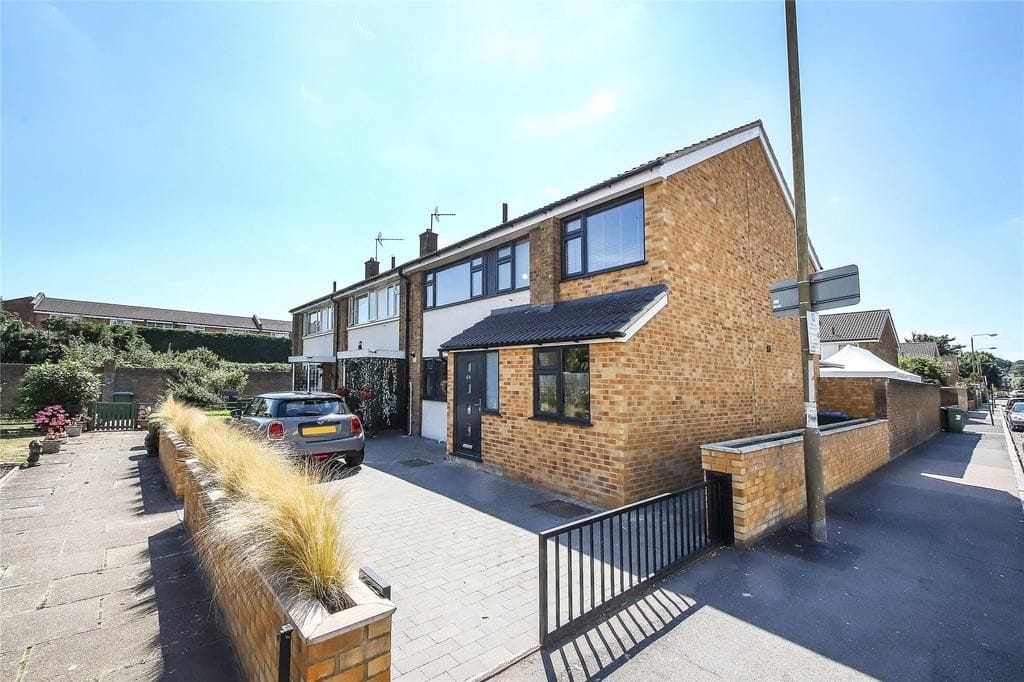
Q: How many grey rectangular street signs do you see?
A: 1